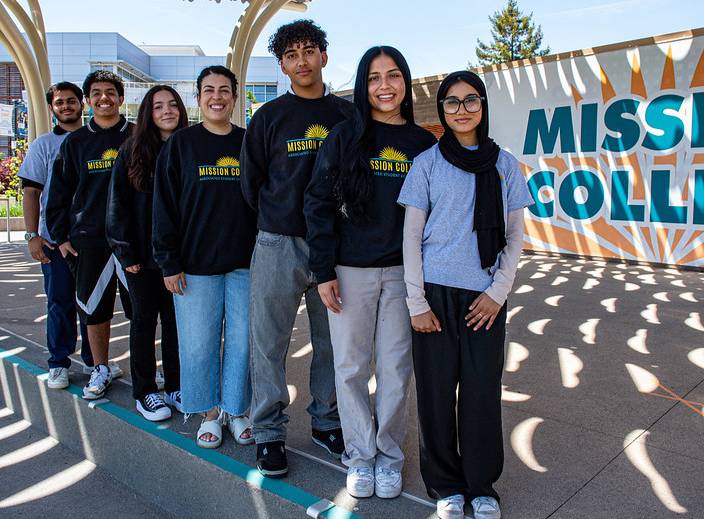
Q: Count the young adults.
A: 7